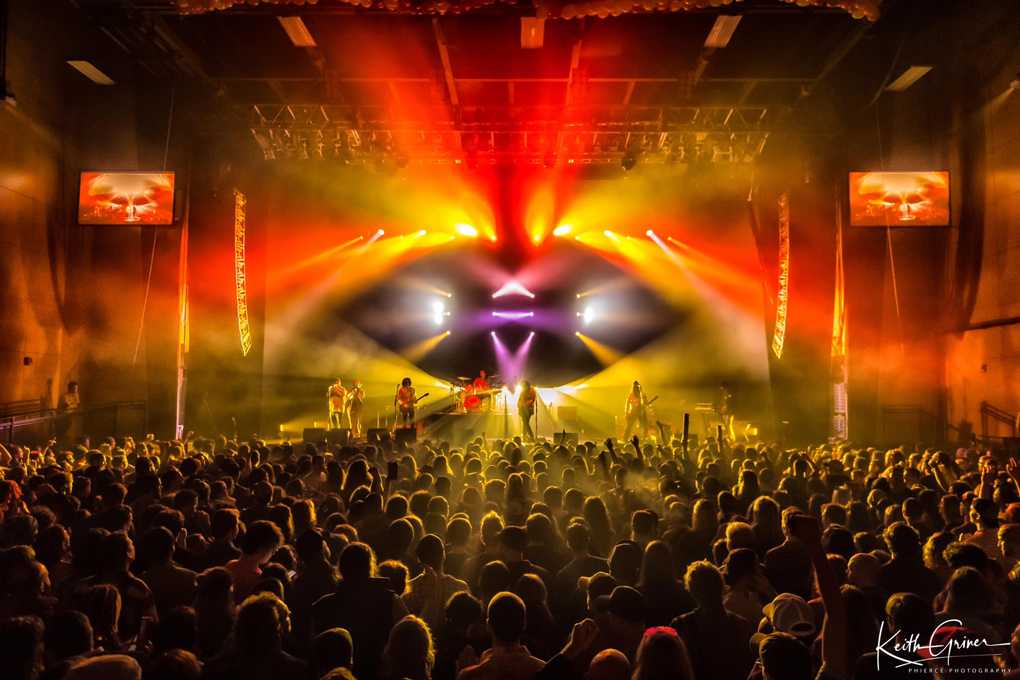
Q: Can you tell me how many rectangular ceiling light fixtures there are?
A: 5